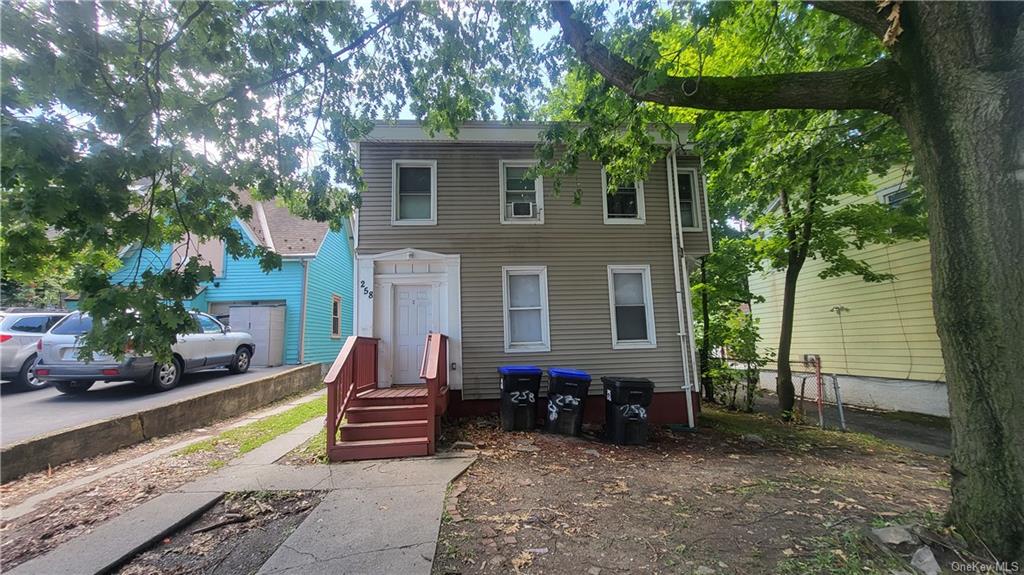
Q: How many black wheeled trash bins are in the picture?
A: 3